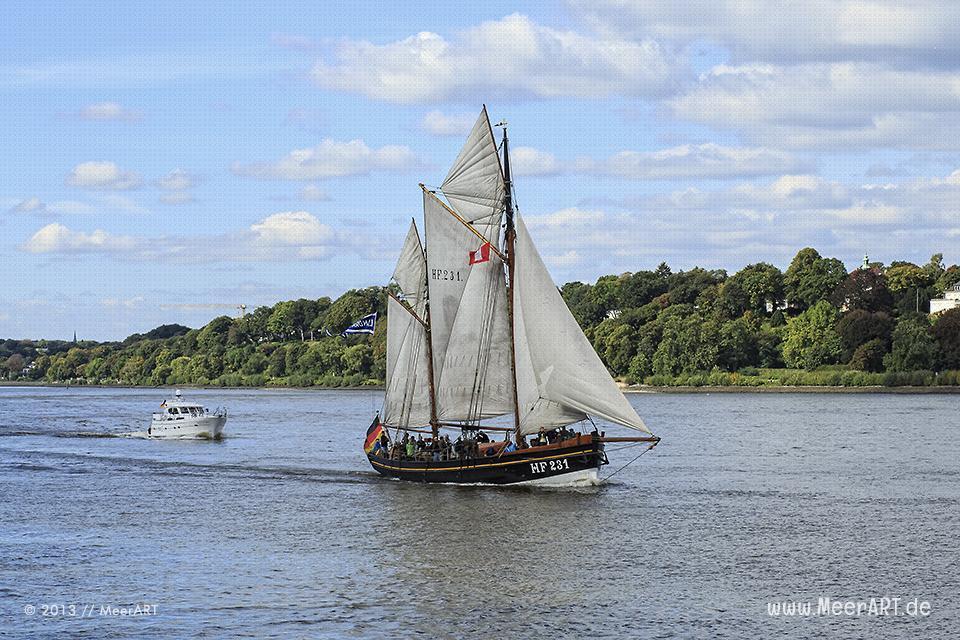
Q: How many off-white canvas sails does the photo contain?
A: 6